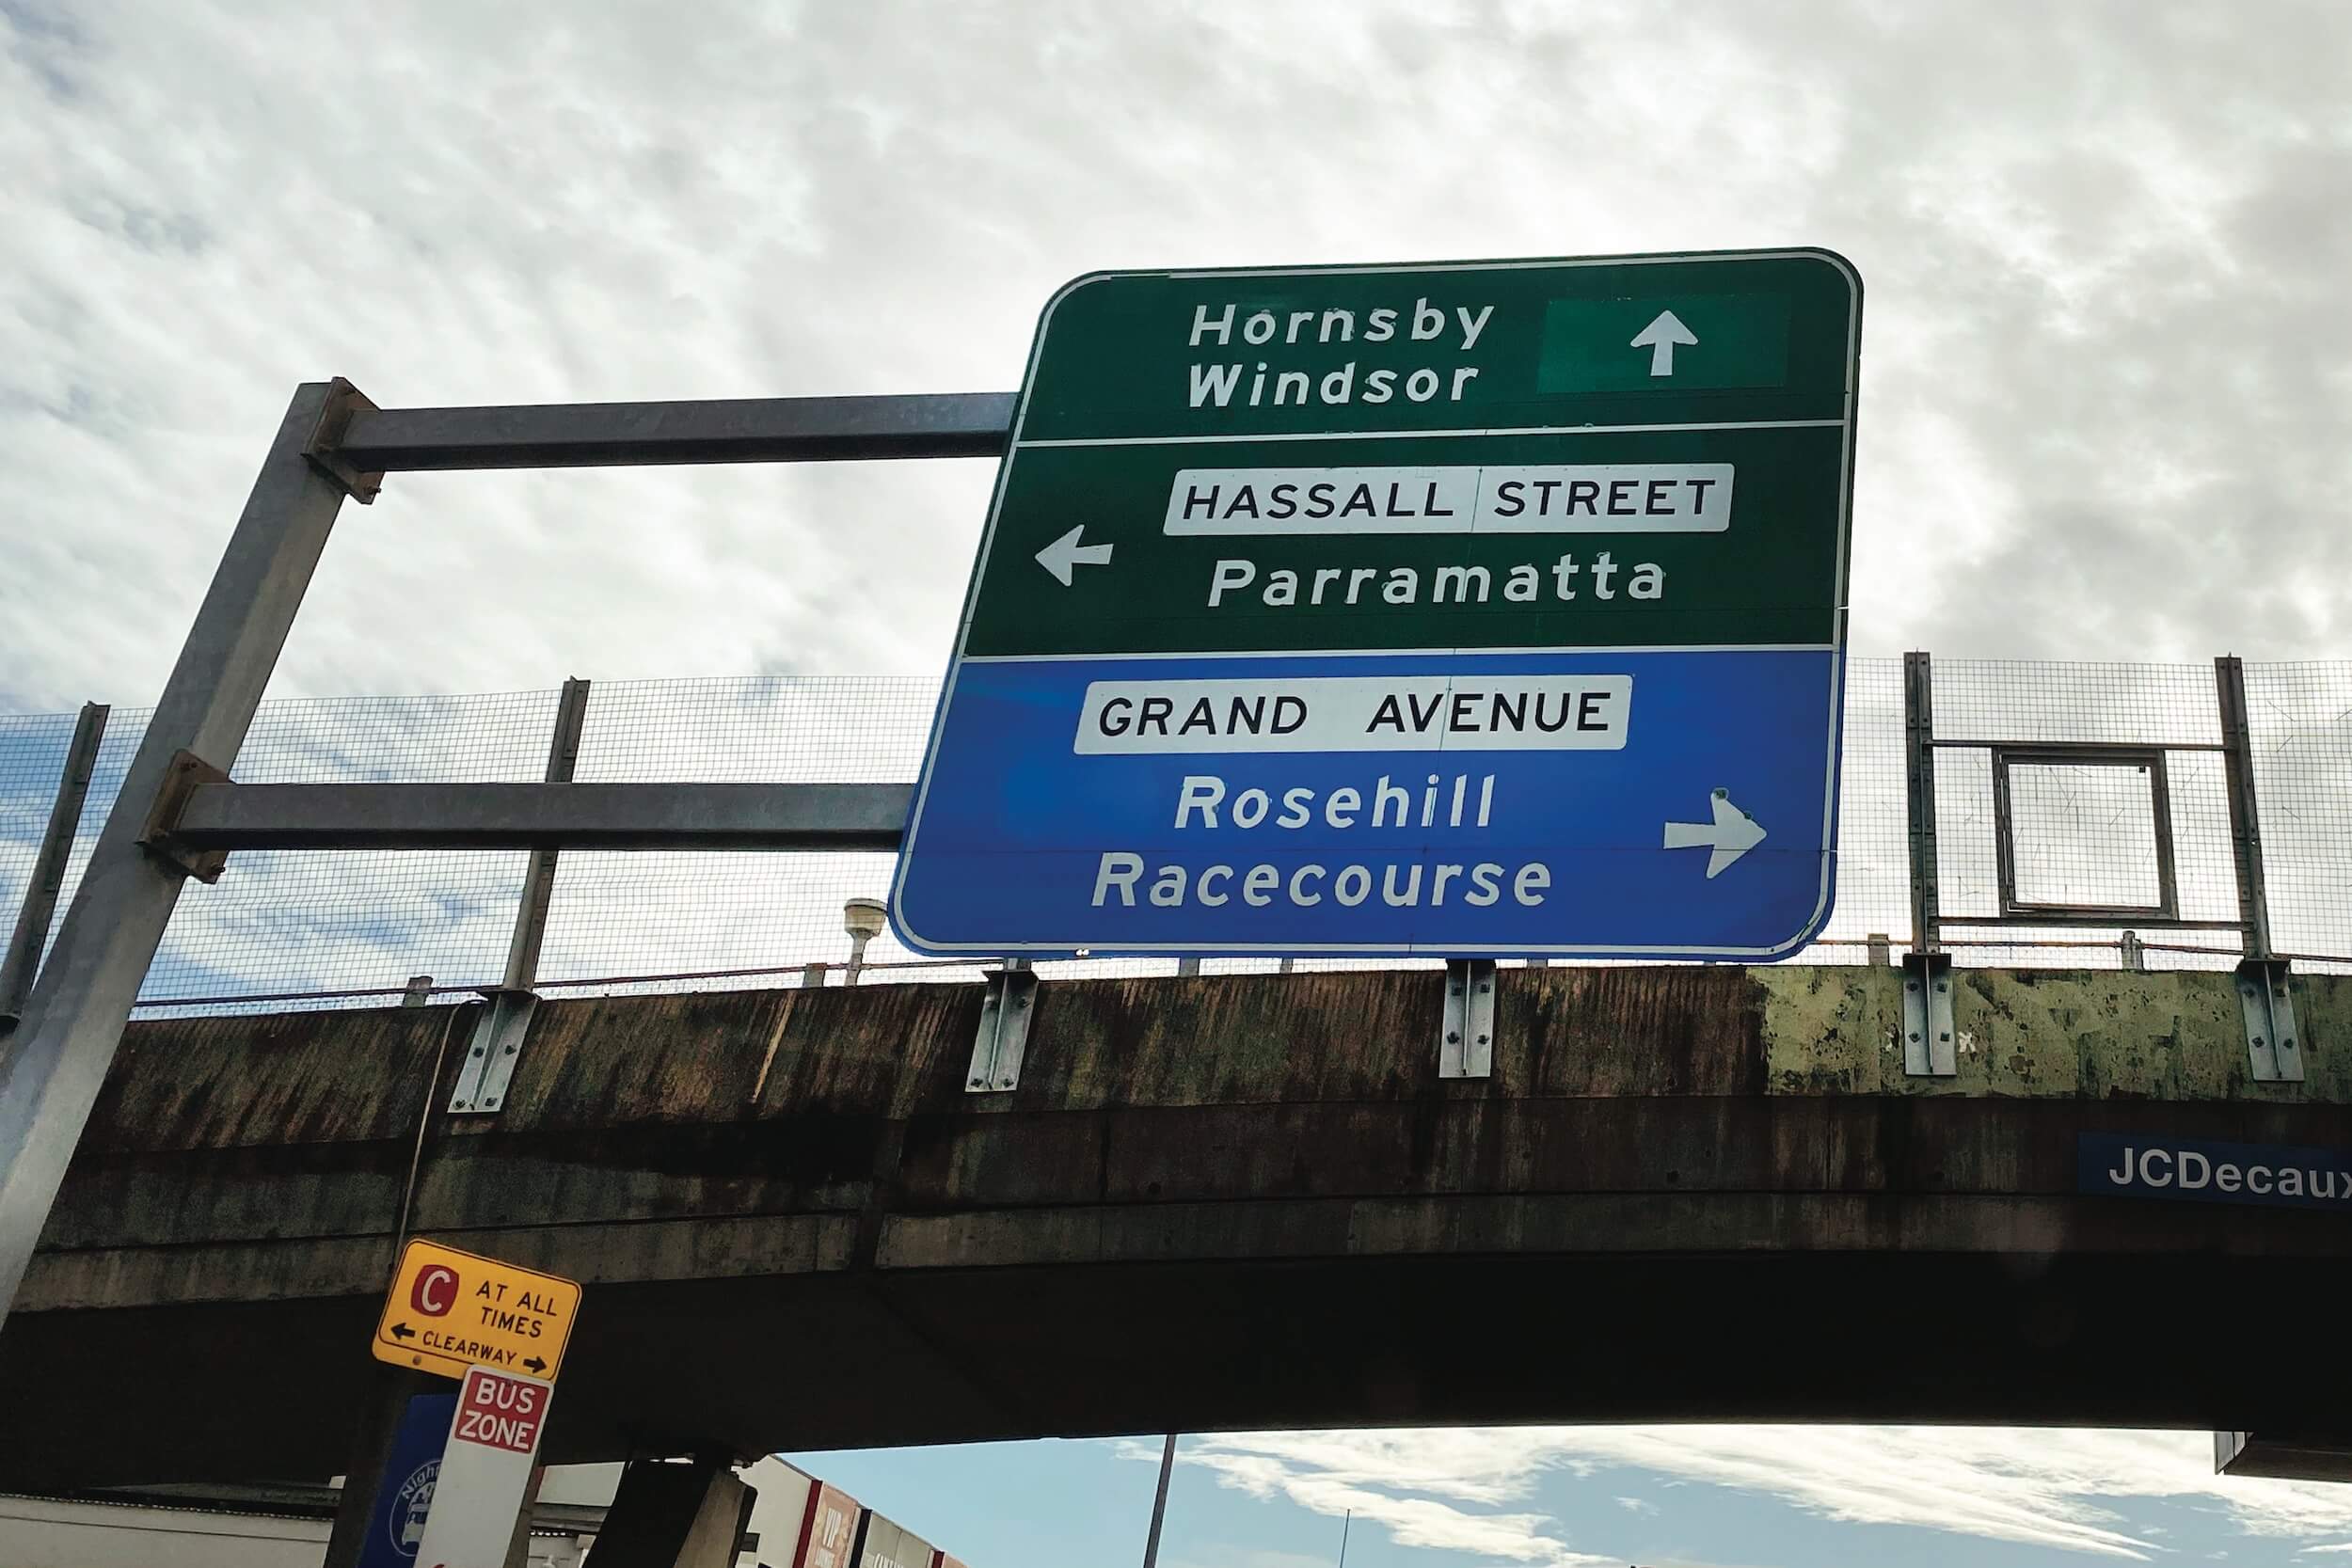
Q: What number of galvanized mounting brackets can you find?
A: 5